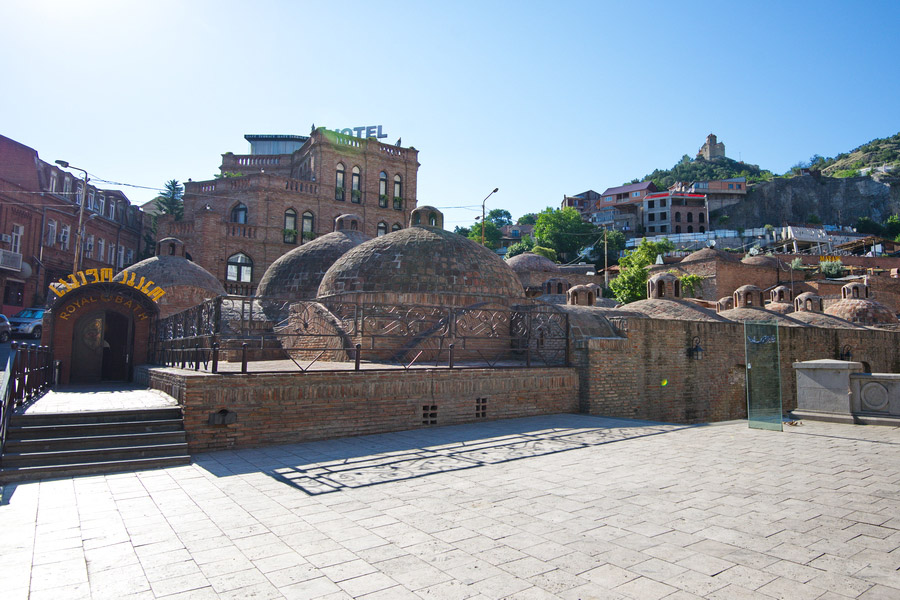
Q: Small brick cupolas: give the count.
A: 12